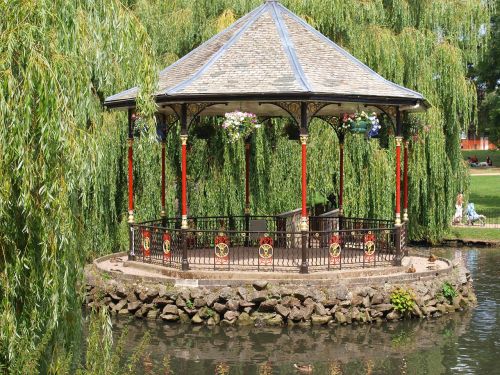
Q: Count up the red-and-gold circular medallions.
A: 6